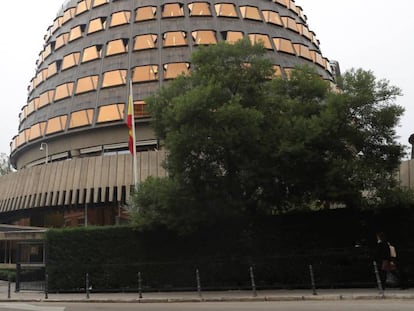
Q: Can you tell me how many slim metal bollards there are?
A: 8